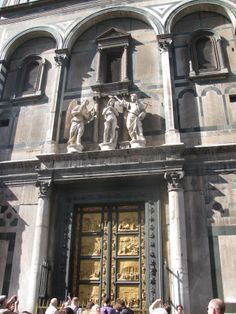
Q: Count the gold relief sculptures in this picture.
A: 8